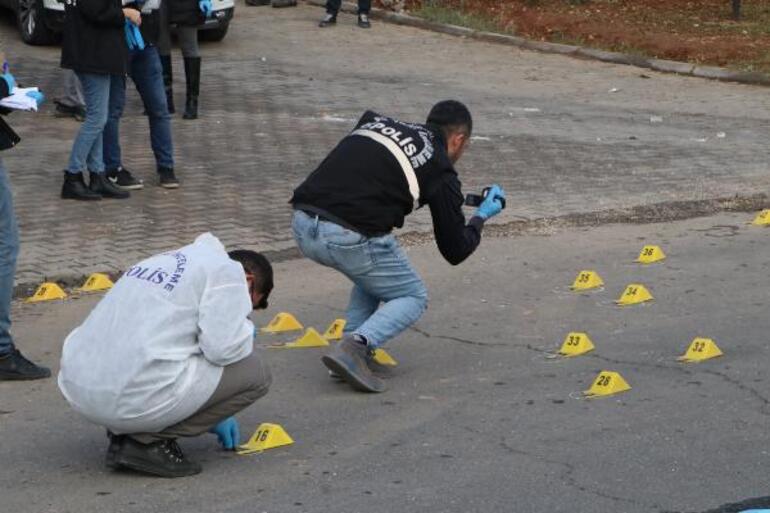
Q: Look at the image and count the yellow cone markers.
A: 14